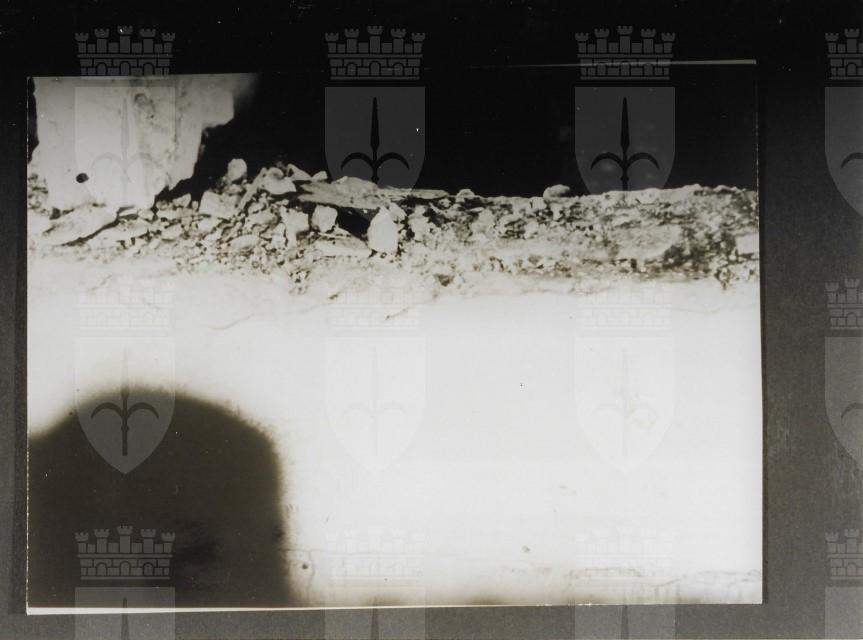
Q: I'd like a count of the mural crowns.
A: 12